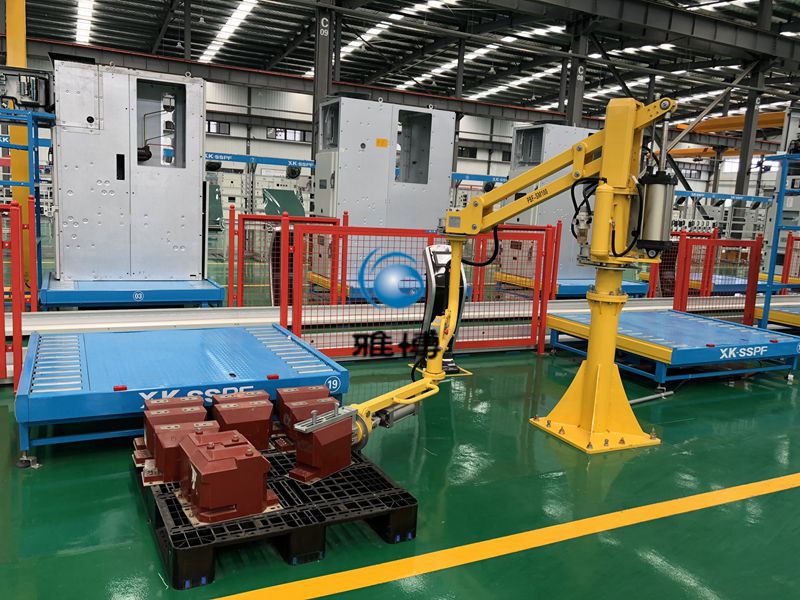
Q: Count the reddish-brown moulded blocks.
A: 10